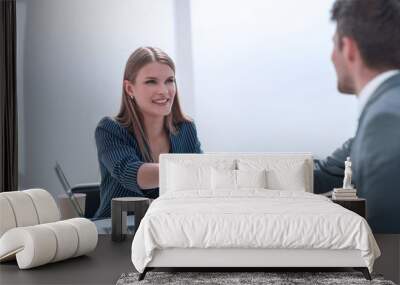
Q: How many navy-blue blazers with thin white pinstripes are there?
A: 1